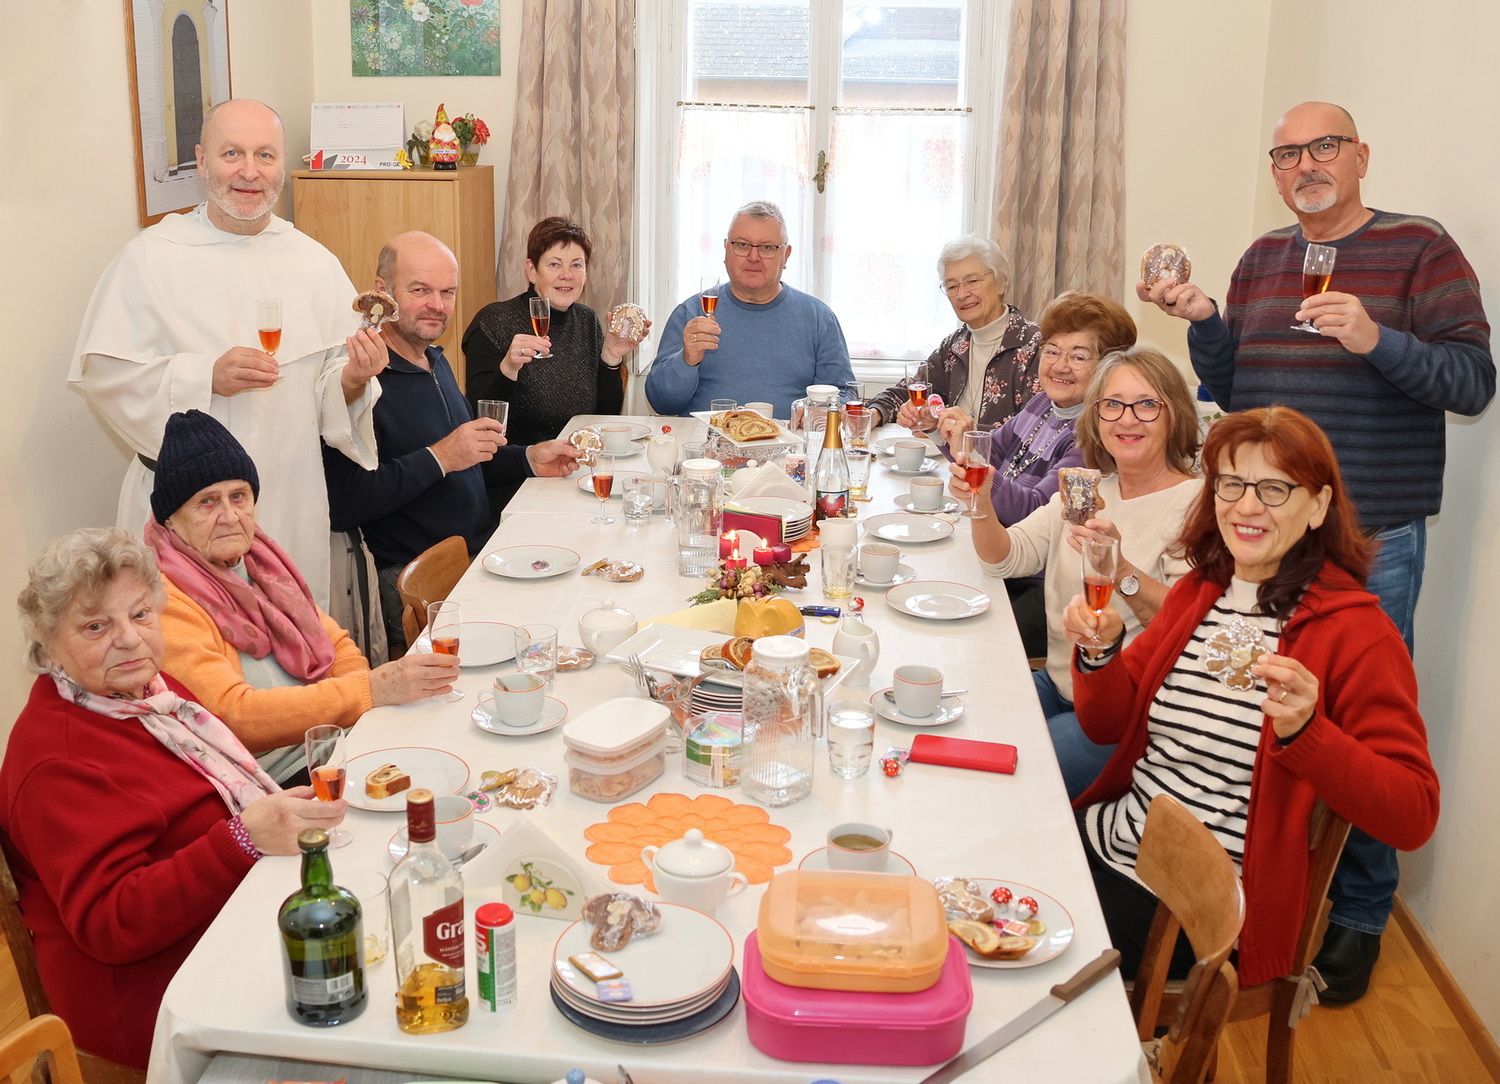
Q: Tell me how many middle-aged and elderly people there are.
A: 11